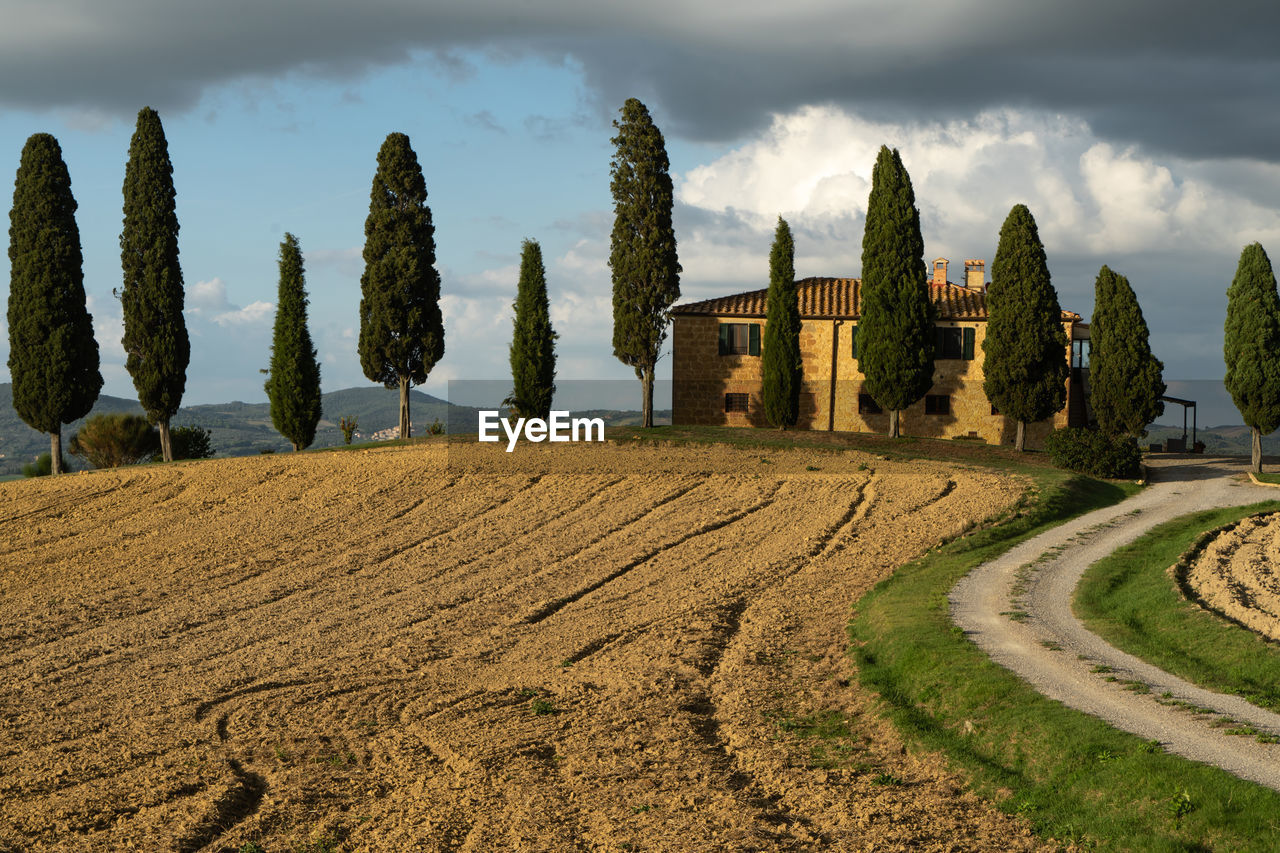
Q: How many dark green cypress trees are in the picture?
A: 11